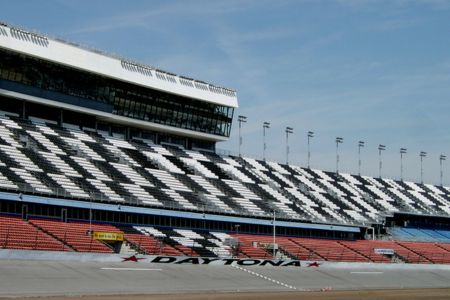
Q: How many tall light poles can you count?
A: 10